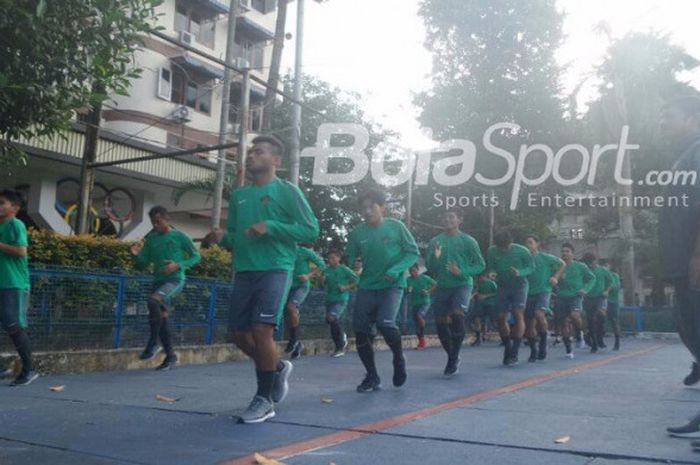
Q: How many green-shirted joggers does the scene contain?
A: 14